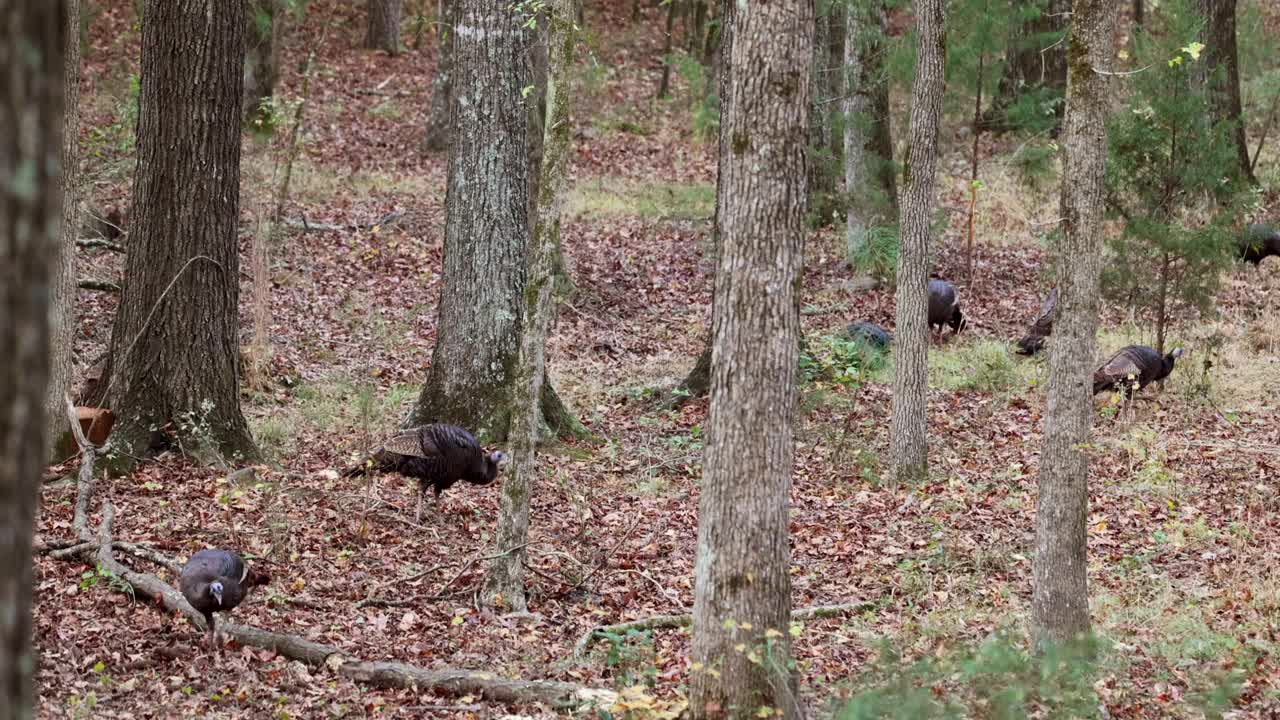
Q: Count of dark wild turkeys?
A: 7